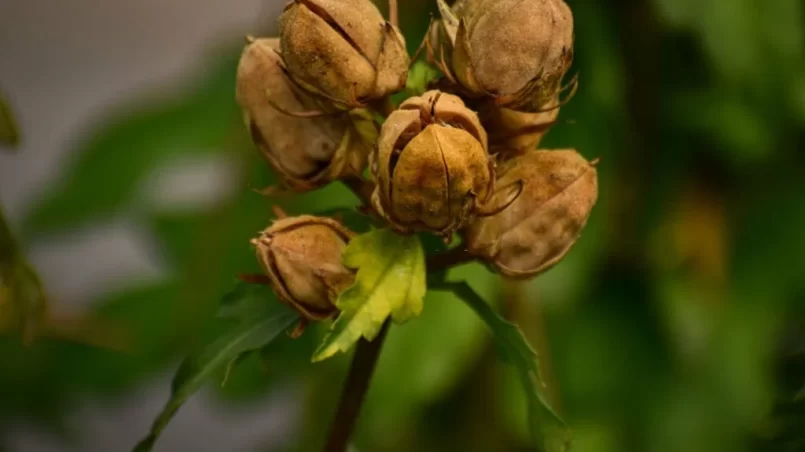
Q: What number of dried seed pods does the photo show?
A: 7